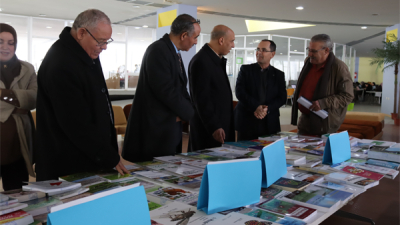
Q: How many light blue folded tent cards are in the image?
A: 4